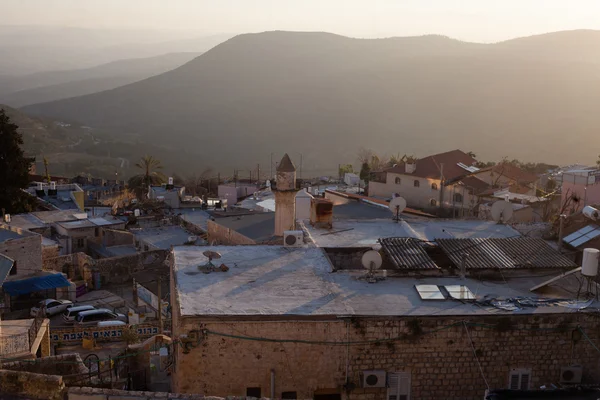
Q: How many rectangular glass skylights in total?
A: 2